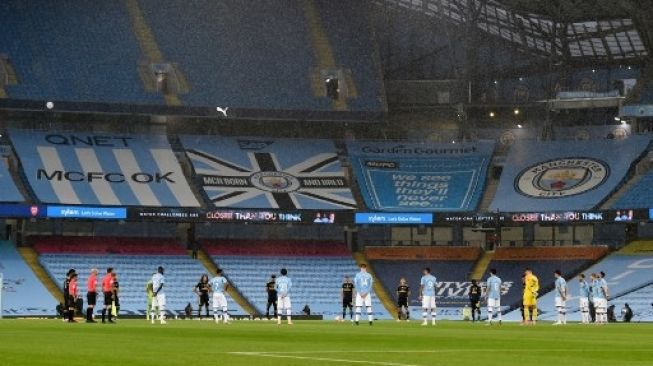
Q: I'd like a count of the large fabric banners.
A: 4